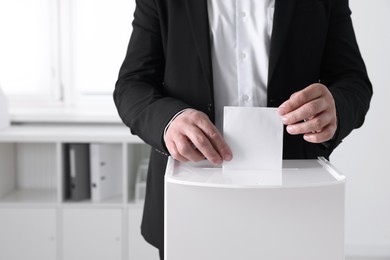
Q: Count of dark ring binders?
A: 1